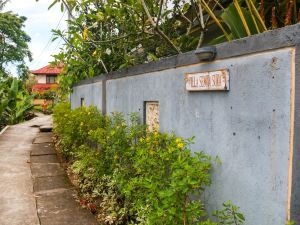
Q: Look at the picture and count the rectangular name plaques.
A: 1